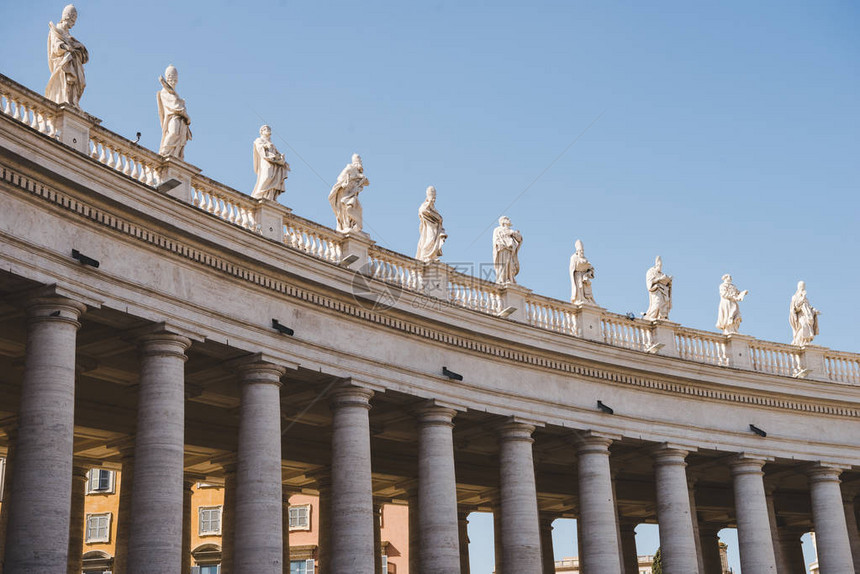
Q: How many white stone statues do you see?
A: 10